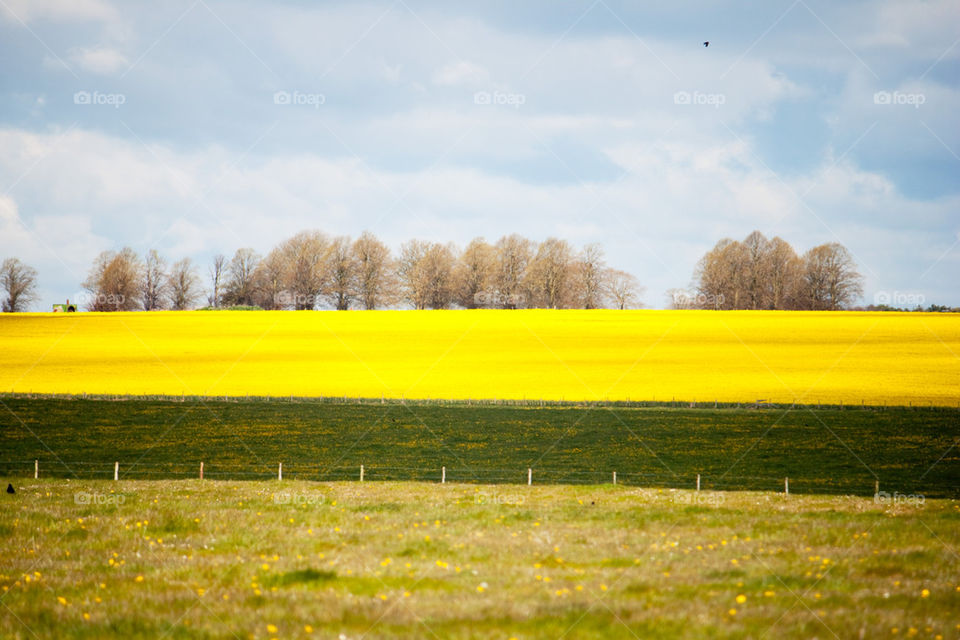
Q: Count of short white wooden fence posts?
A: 11